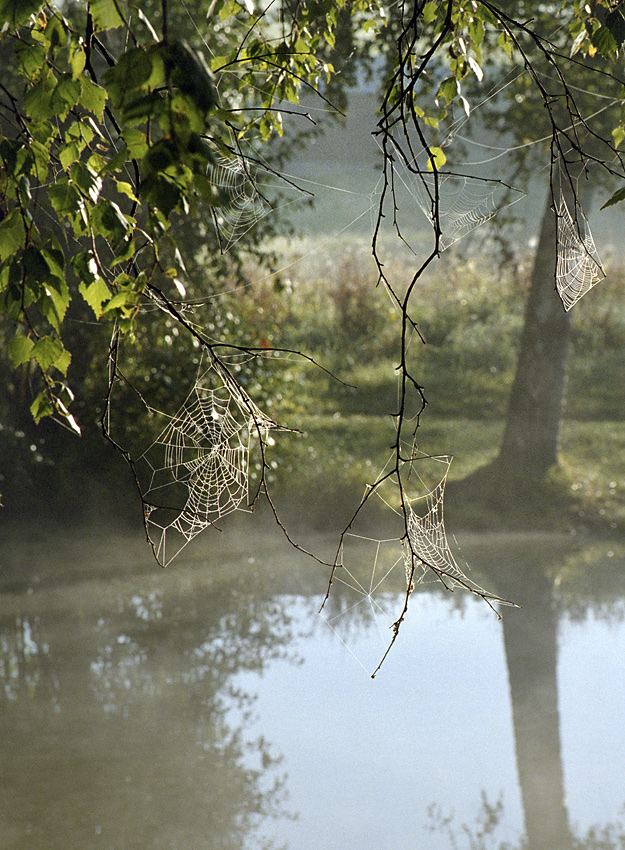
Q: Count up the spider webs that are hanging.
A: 5